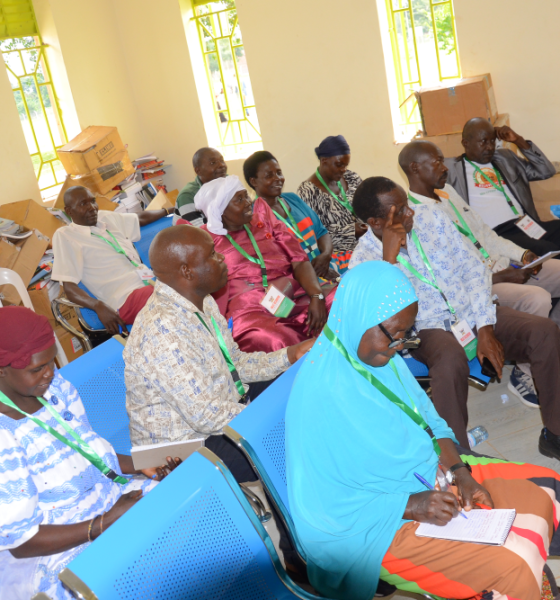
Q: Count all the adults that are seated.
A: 11